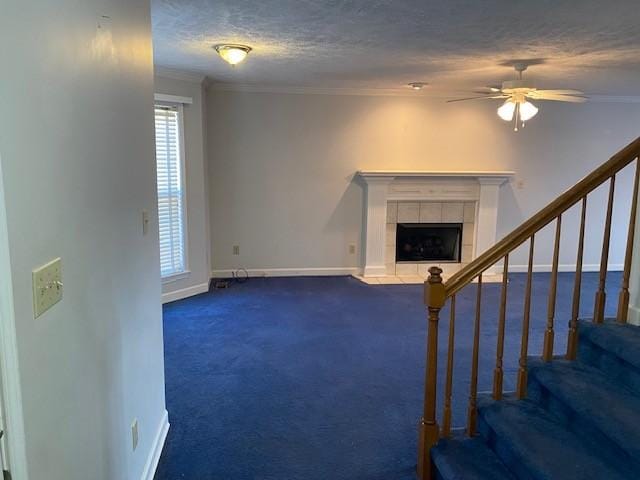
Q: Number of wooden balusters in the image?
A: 8